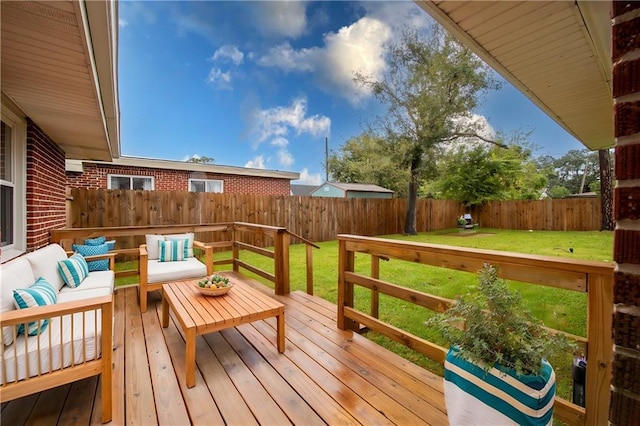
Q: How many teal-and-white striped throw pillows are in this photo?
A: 3